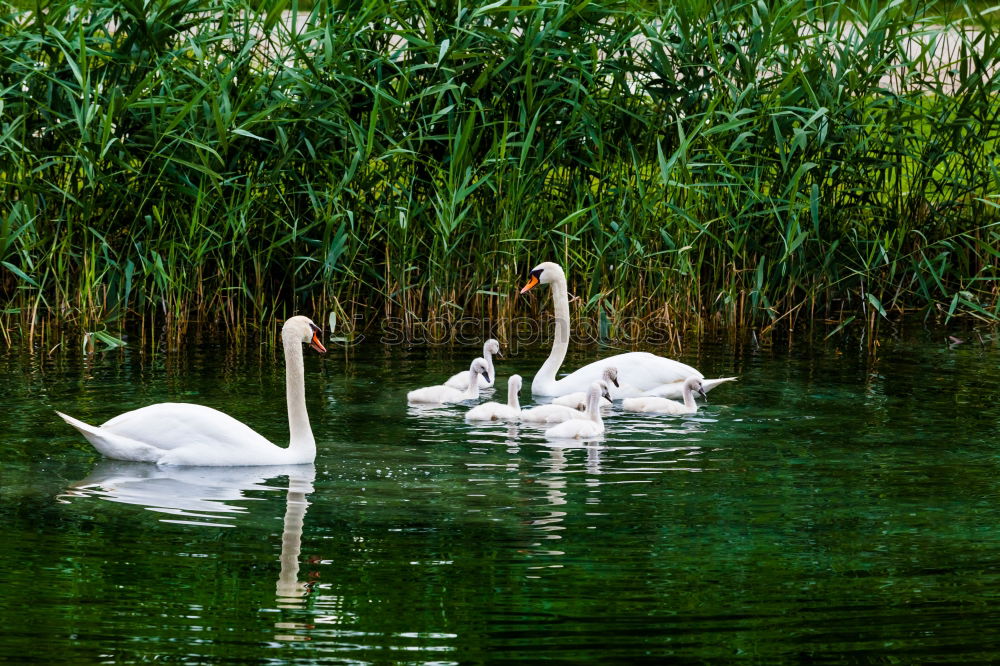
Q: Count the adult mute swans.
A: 2